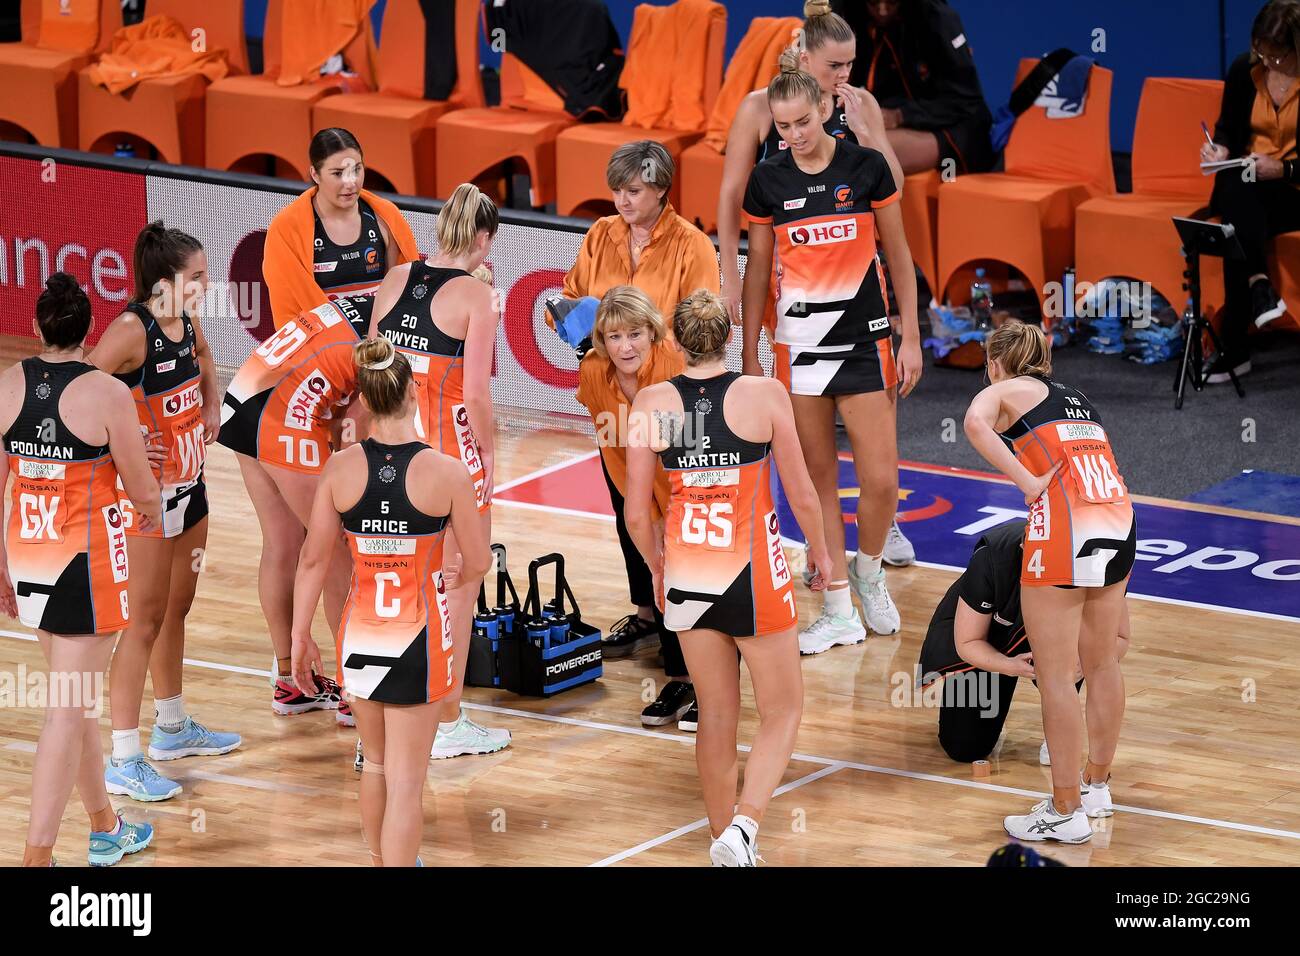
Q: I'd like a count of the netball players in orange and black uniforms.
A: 10